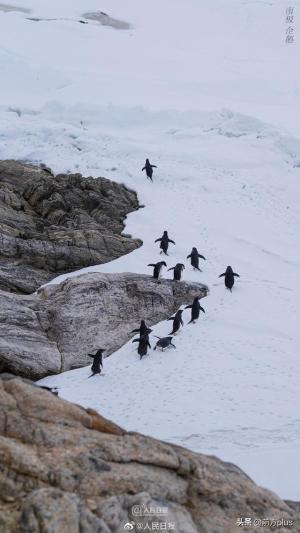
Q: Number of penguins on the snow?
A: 12